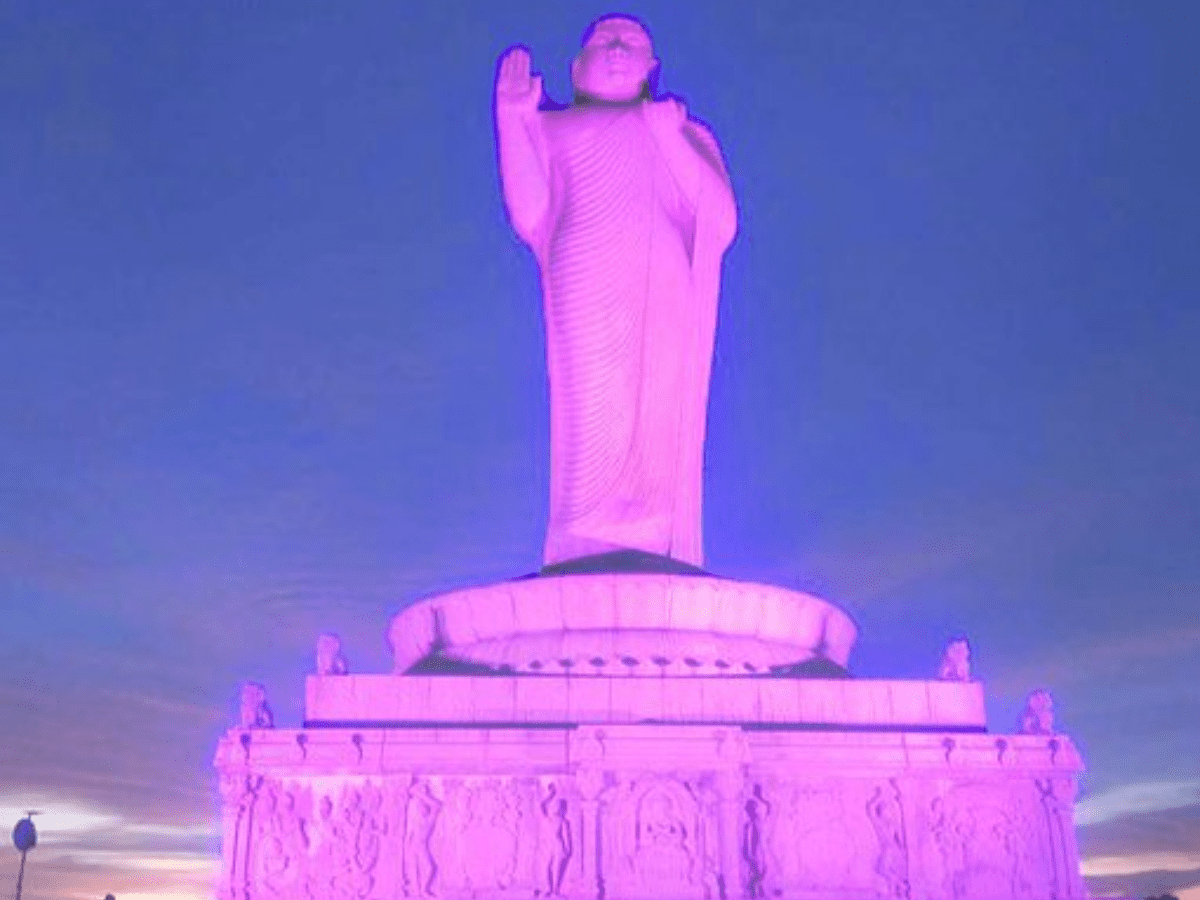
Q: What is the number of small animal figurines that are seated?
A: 4